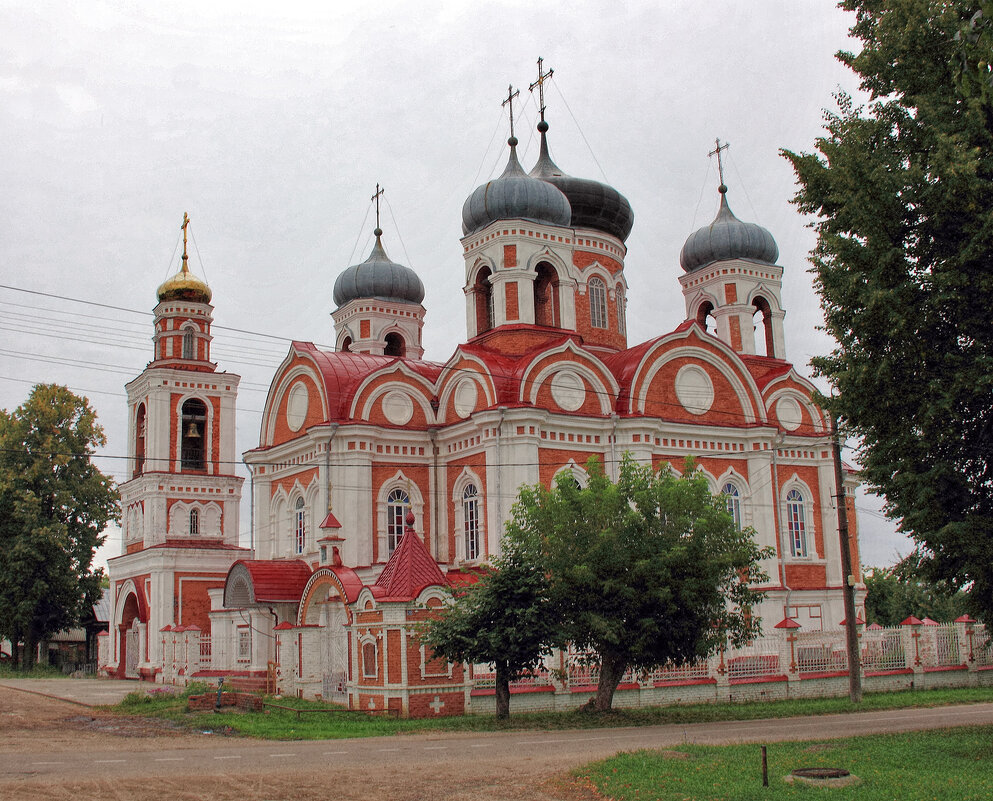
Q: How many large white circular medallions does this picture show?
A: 6